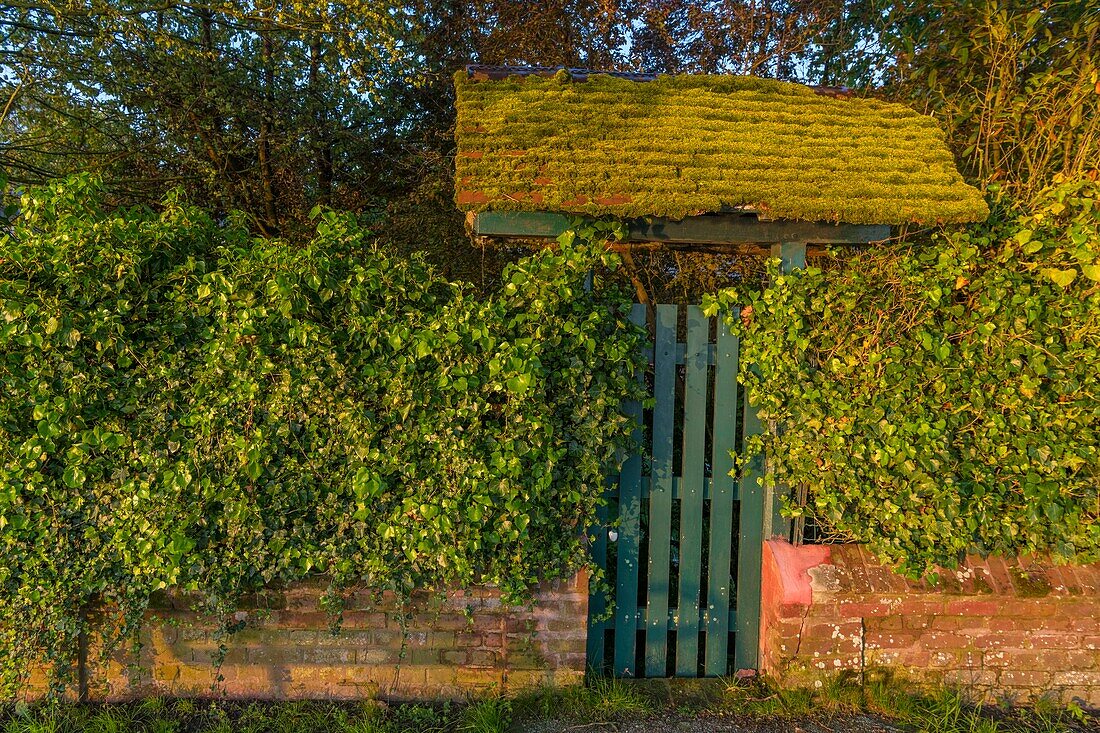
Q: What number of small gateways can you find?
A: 1